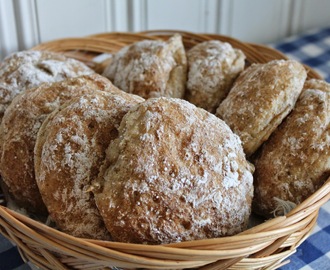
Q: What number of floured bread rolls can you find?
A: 8